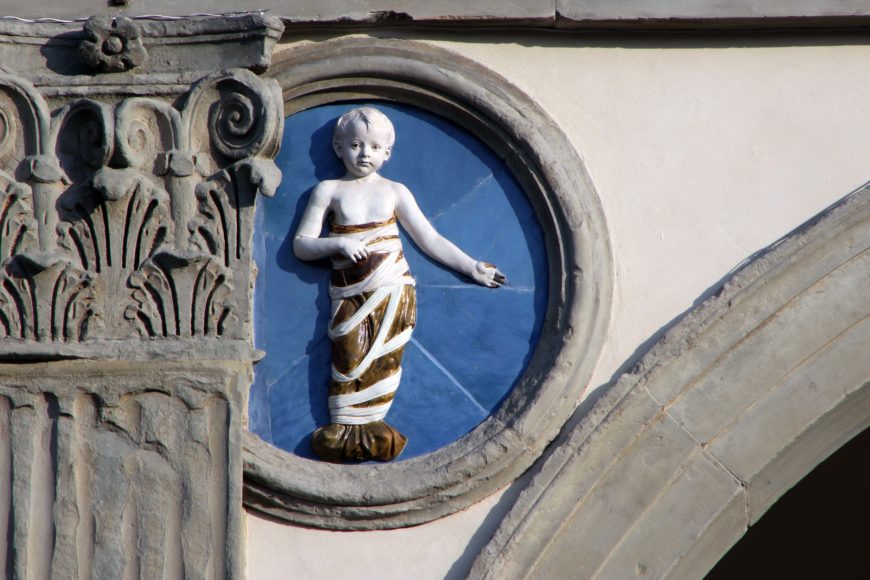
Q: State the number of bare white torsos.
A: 1